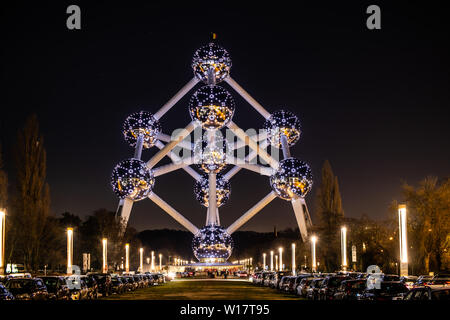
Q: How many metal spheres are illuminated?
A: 9